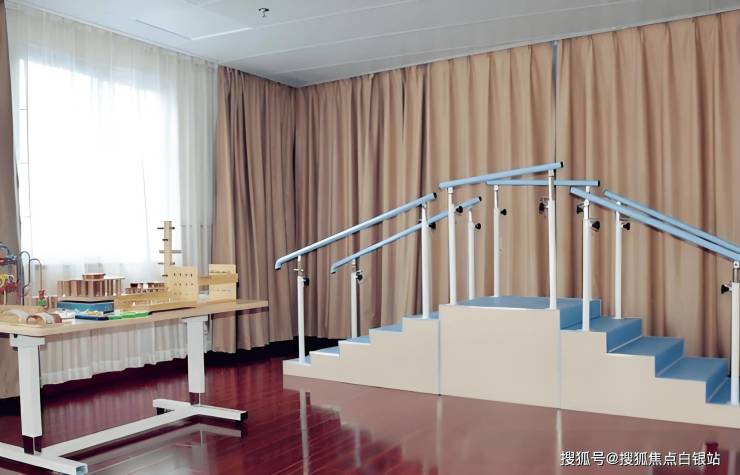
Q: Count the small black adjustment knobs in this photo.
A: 11